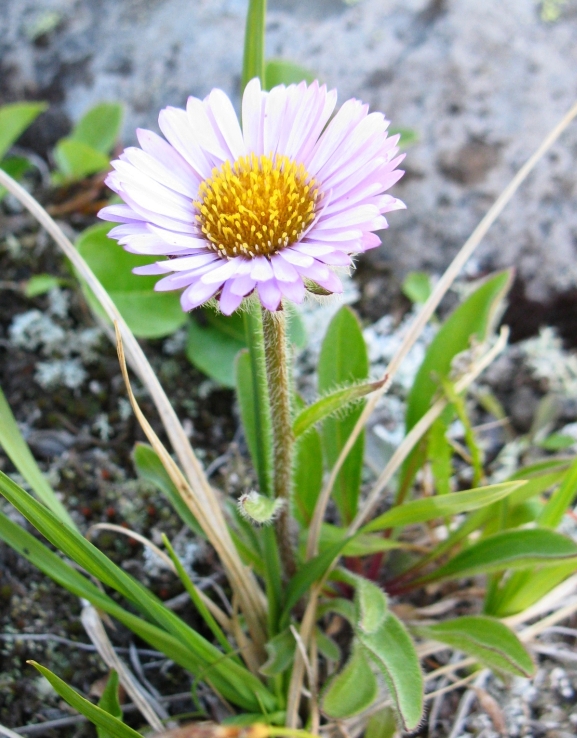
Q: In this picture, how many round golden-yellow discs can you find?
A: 1